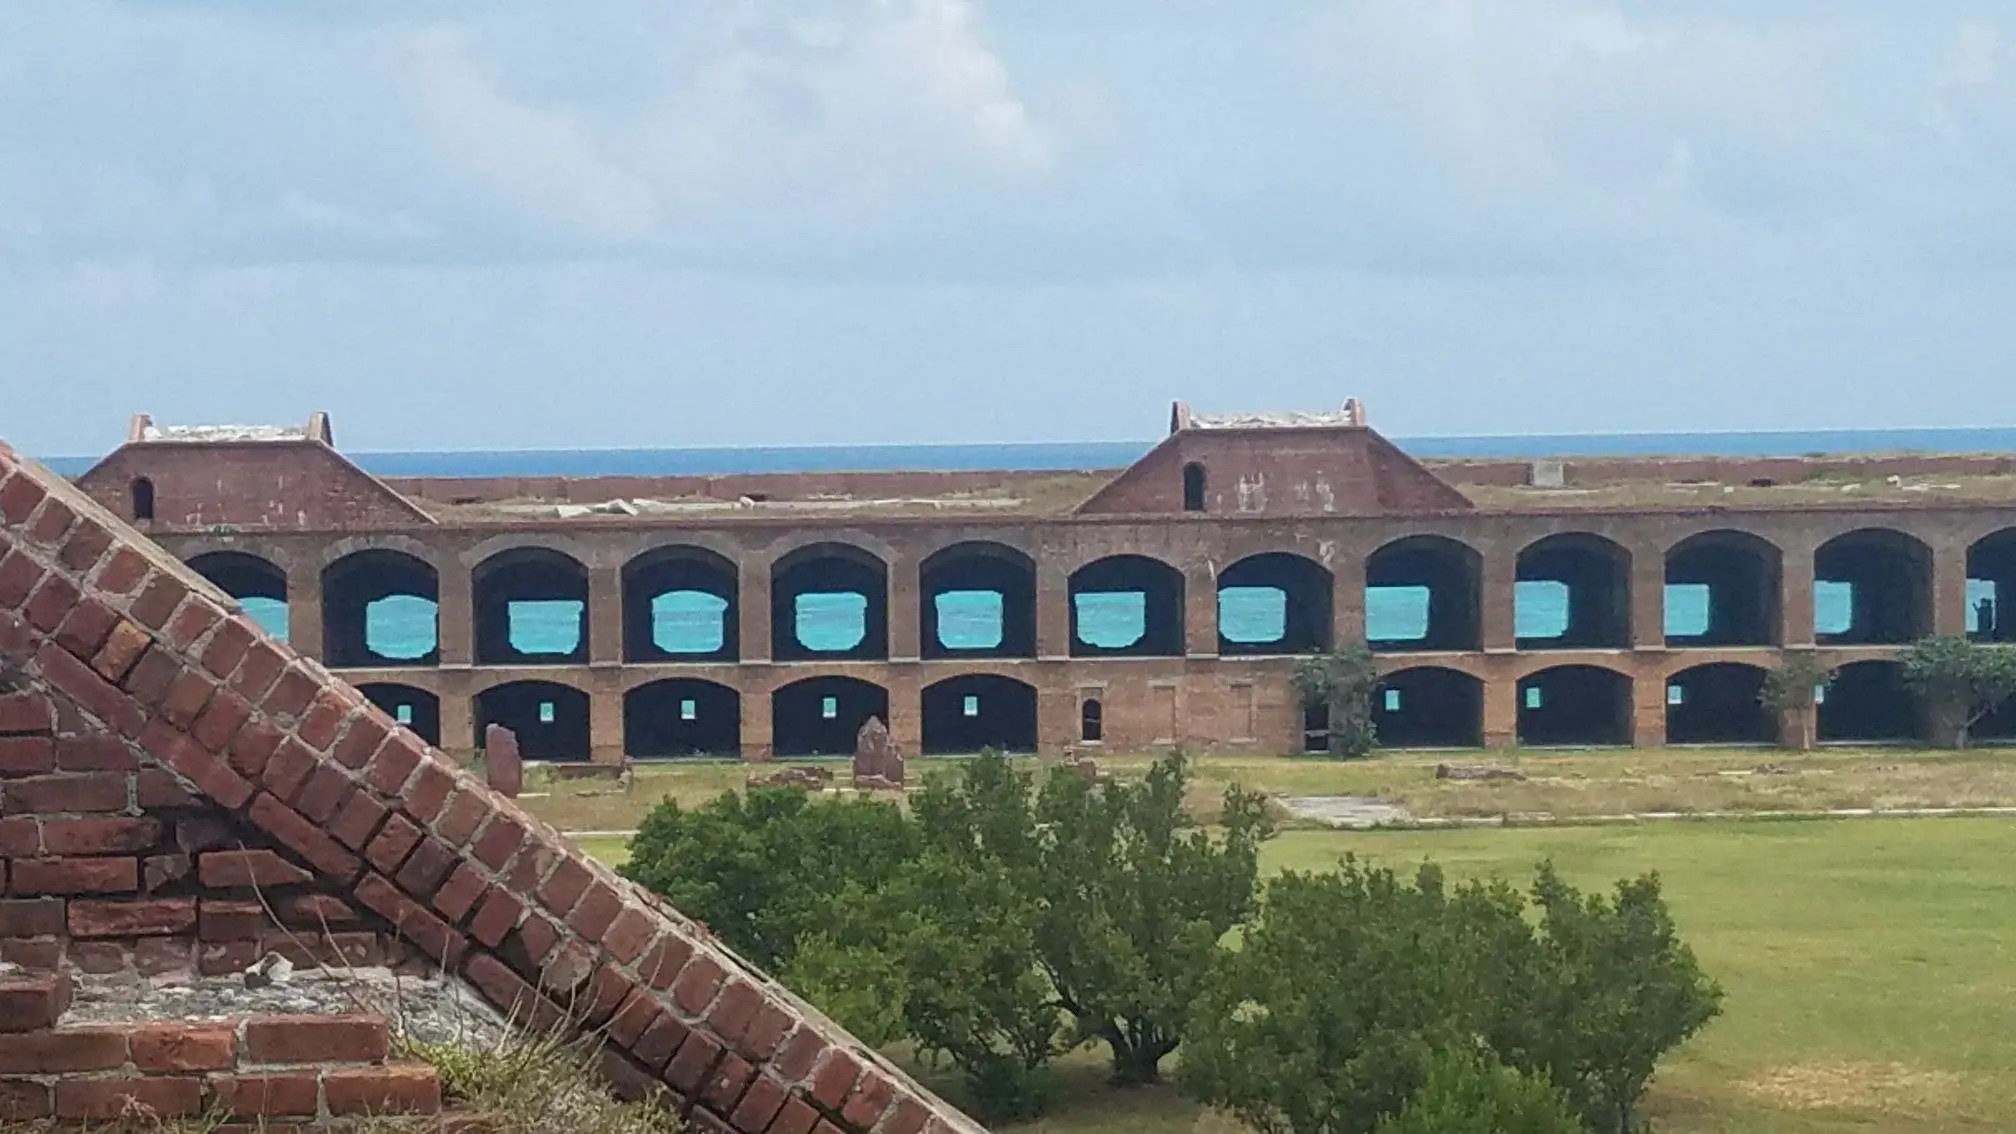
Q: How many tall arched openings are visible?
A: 13